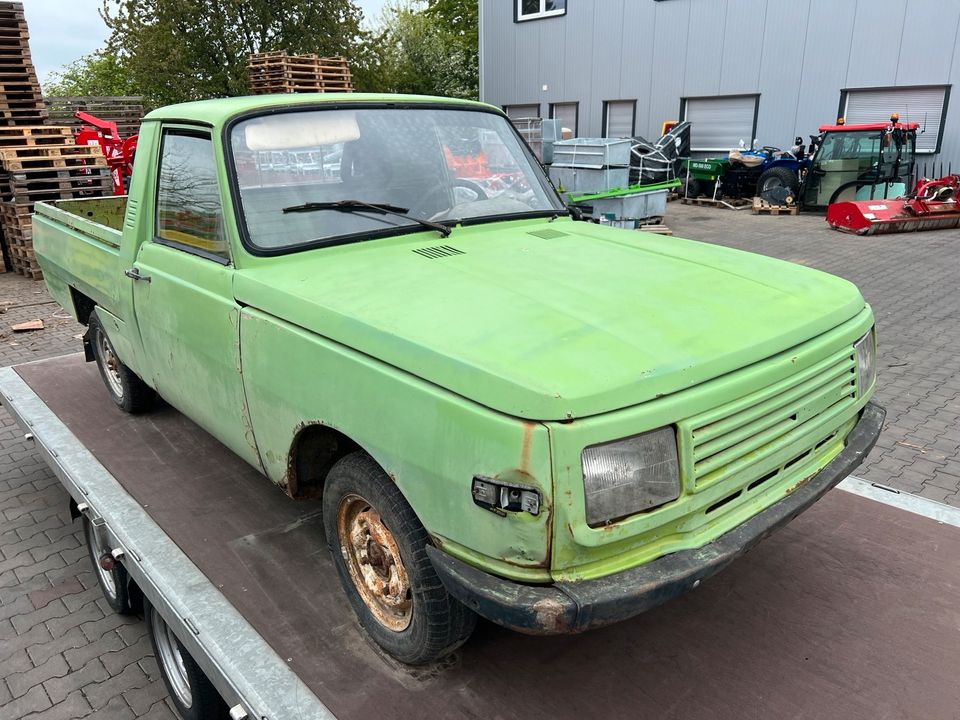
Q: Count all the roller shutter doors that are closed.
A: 5